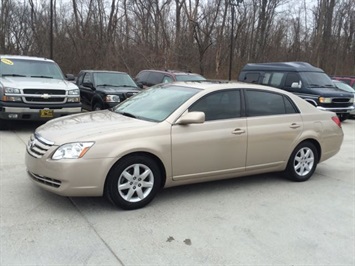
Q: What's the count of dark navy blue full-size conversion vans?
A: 1